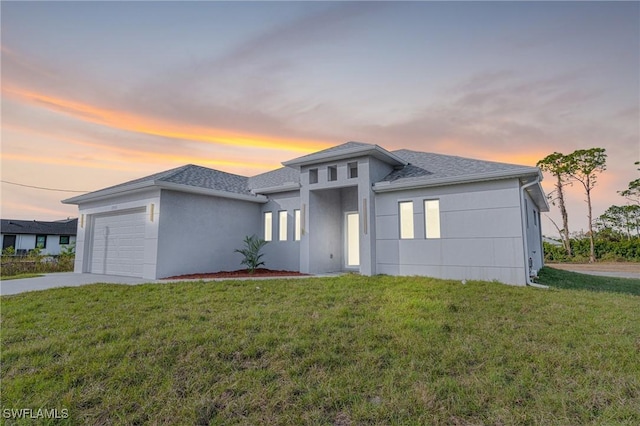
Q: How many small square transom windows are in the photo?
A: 3